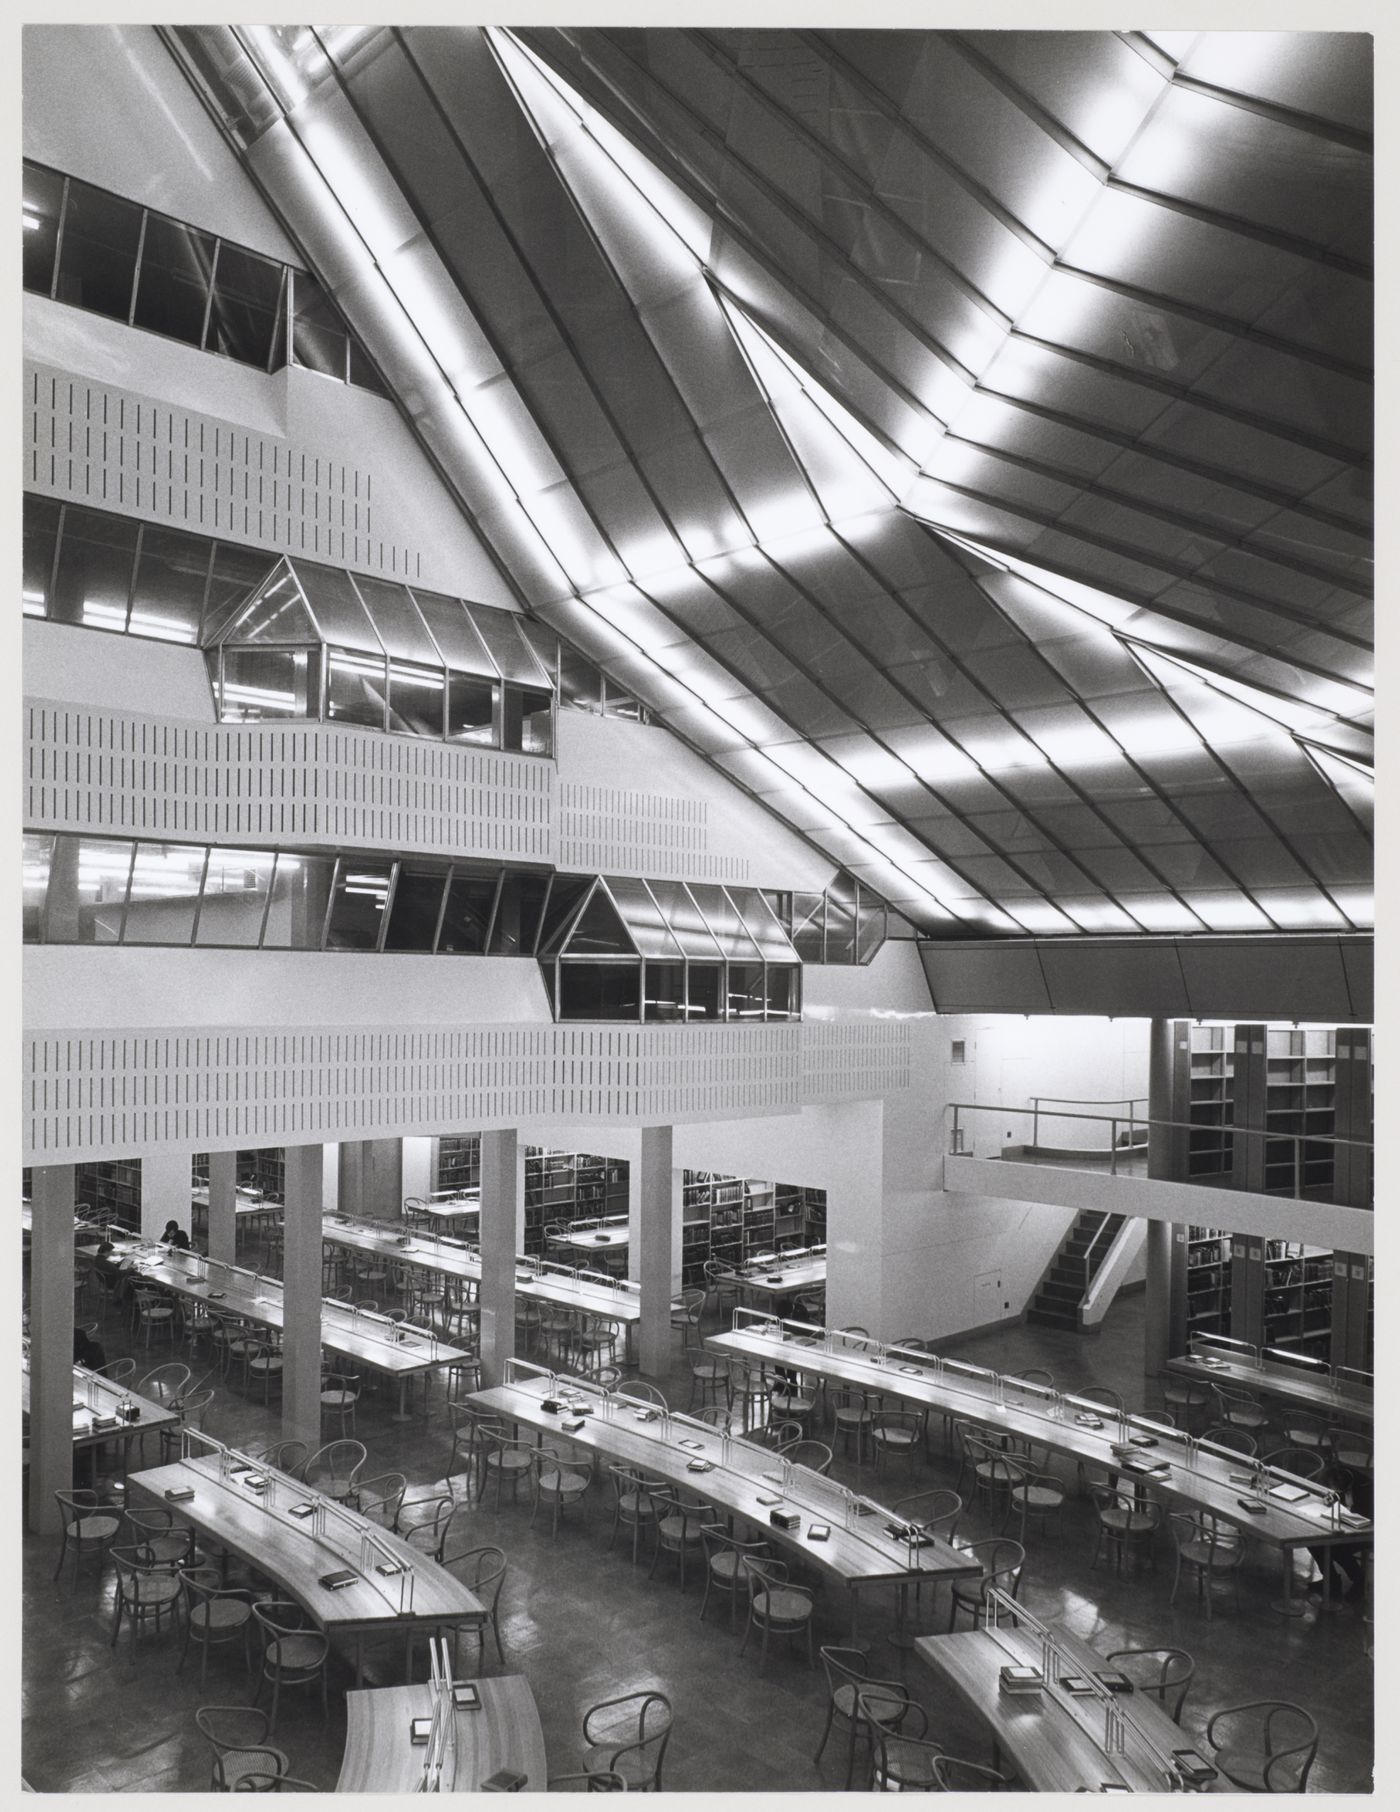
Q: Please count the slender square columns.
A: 5